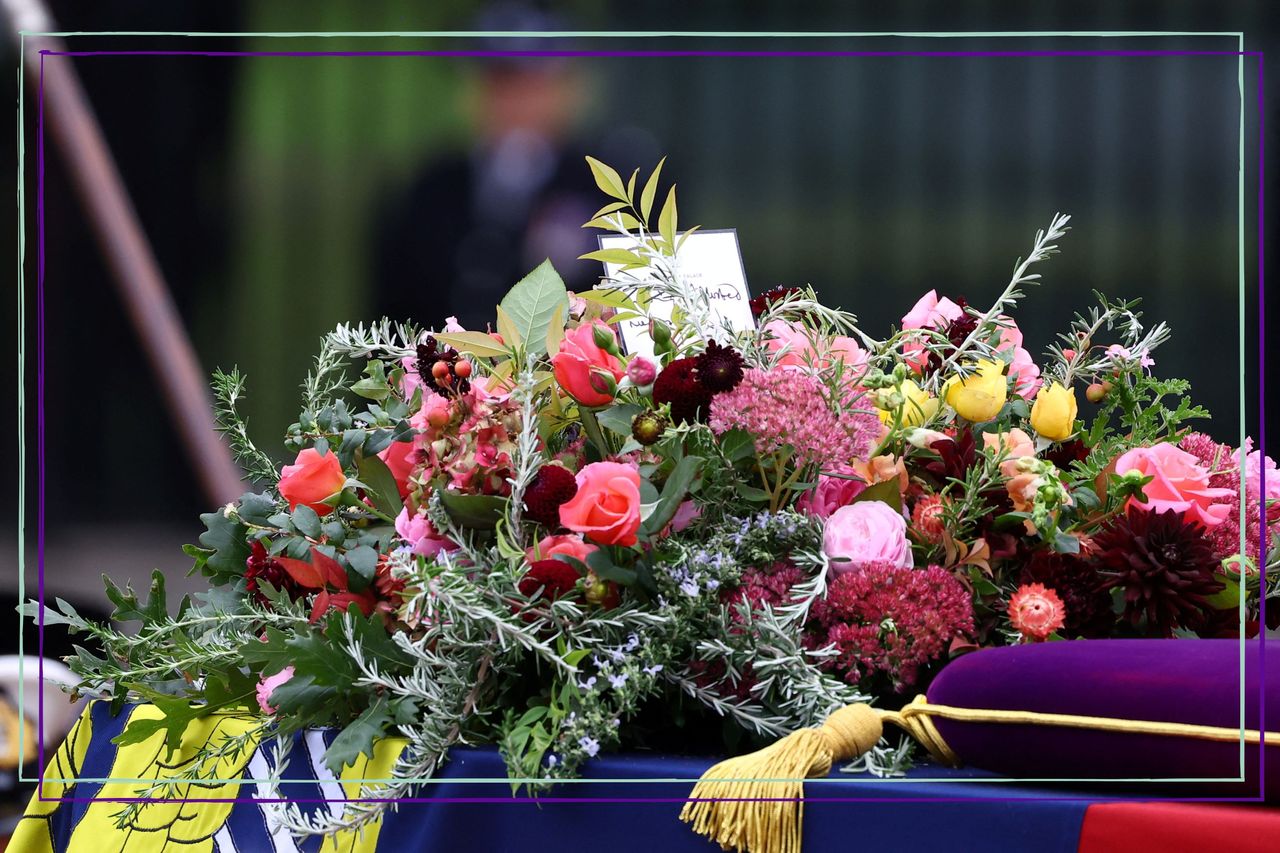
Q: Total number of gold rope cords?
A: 1